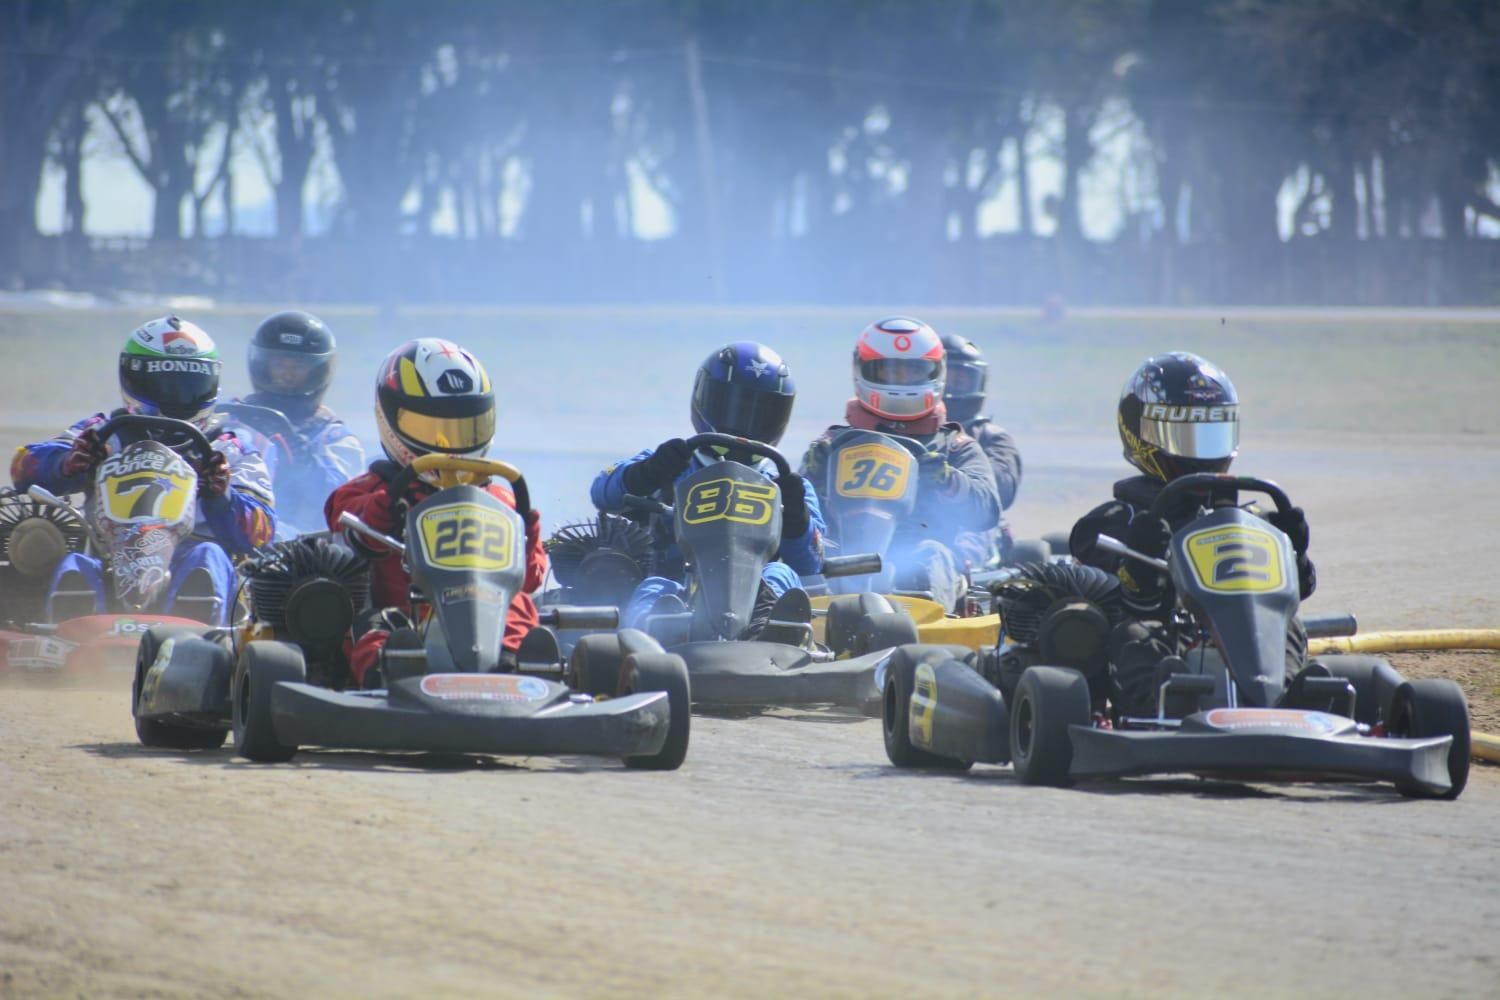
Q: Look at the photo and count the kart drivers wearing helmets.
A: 7